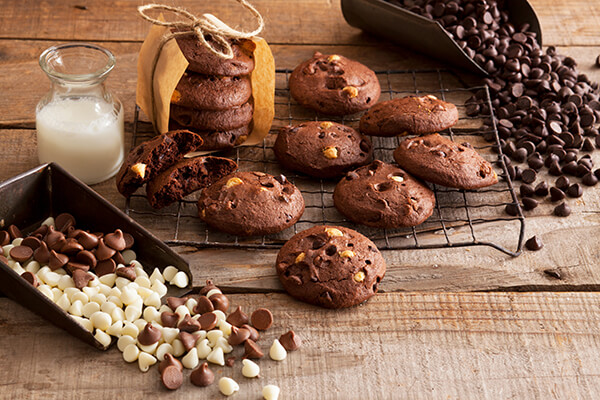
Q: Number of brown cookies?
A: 12